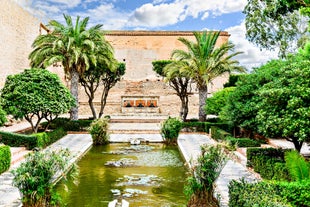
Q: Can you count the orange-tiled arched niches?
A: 3